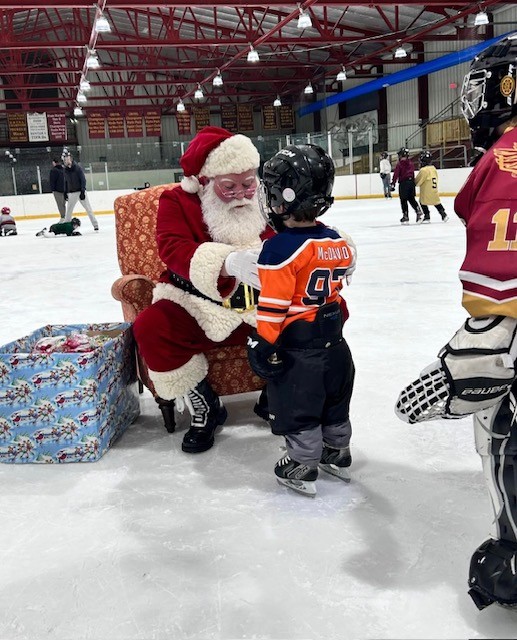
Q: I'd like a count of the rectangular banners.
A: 13